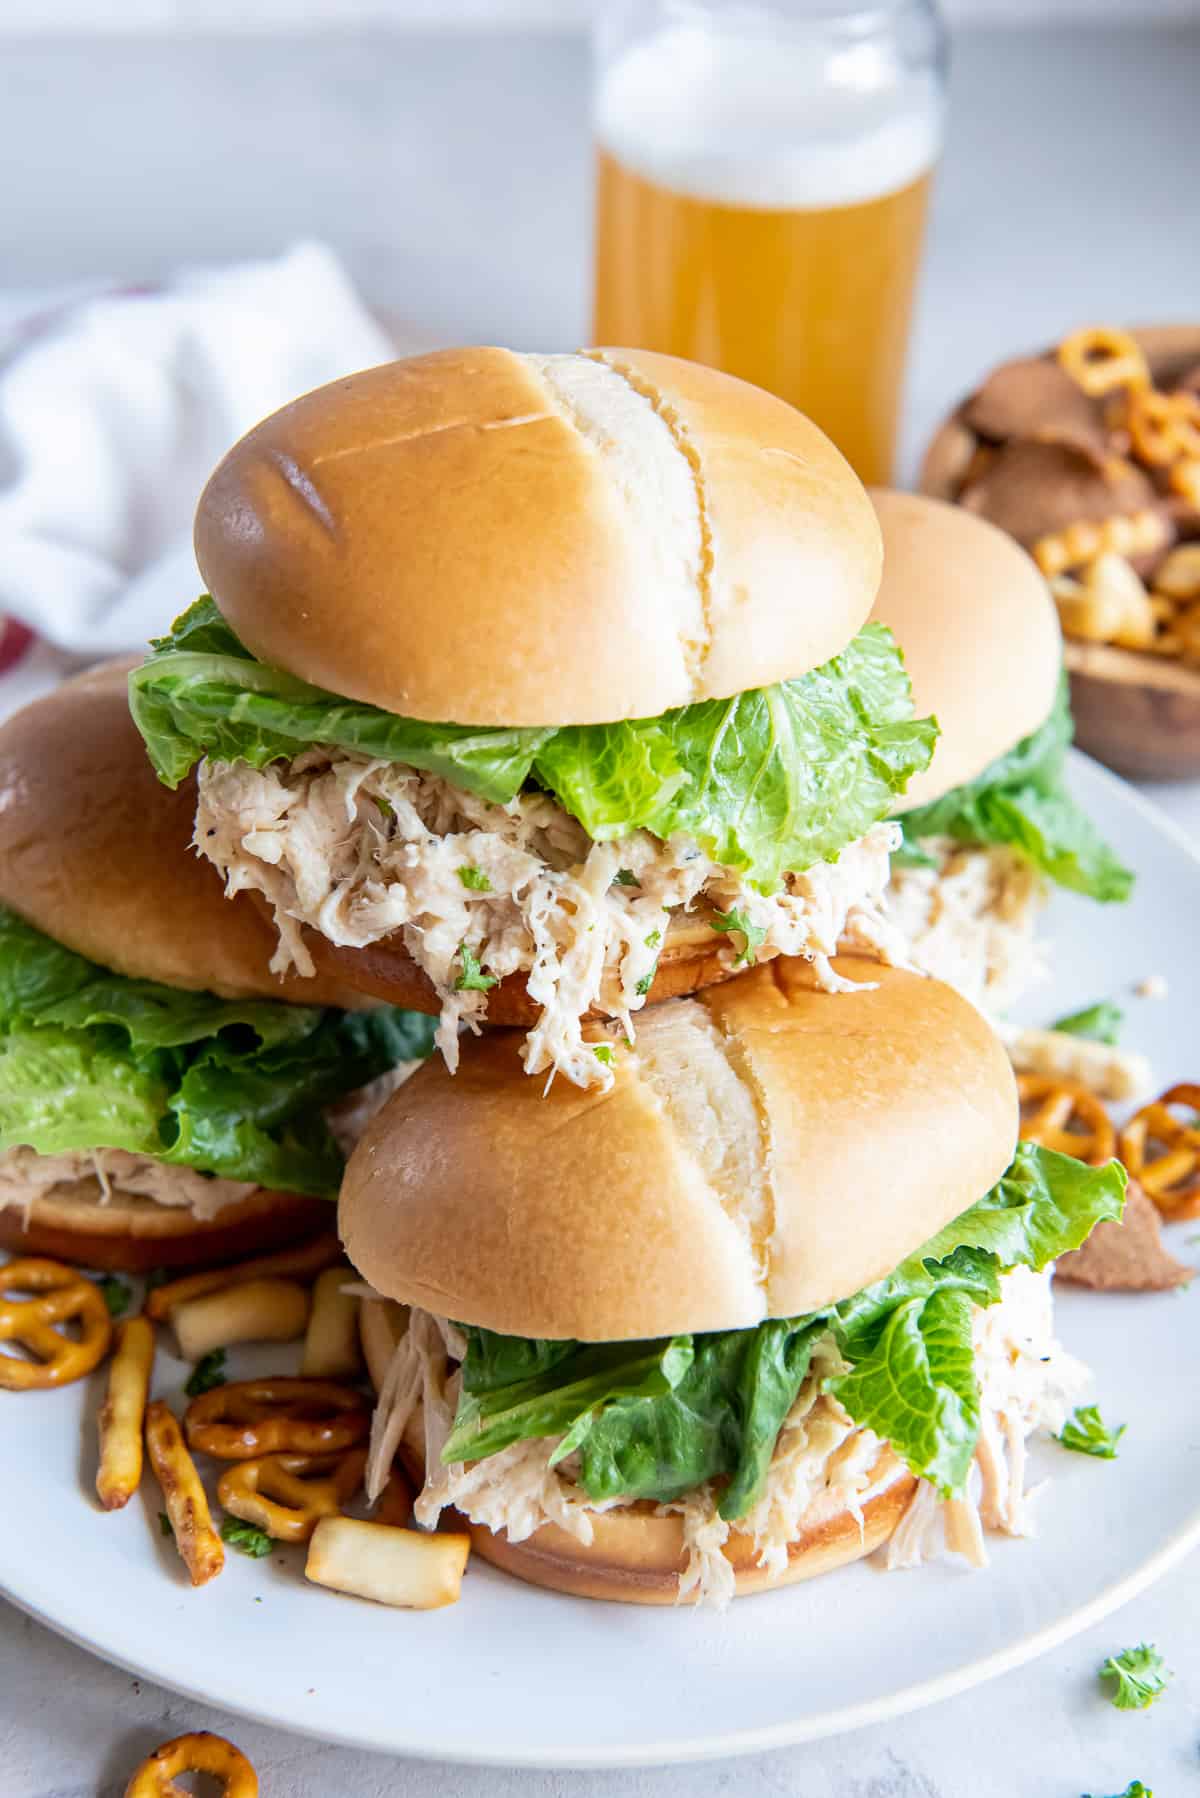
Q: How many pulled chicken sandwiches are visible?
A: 4